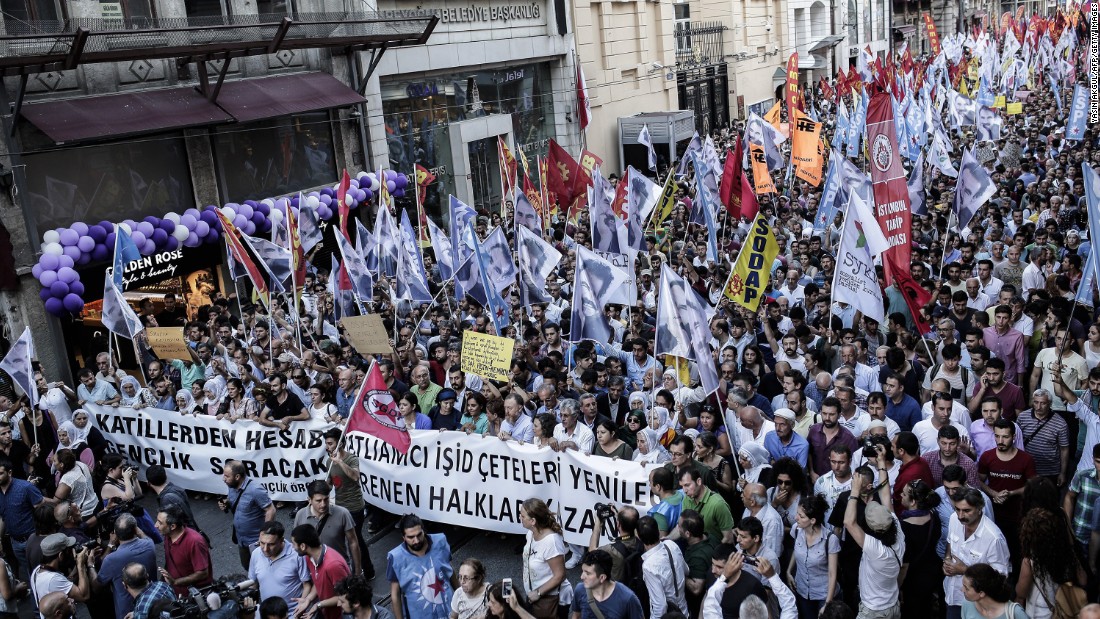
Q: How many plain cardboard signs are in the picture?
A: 2